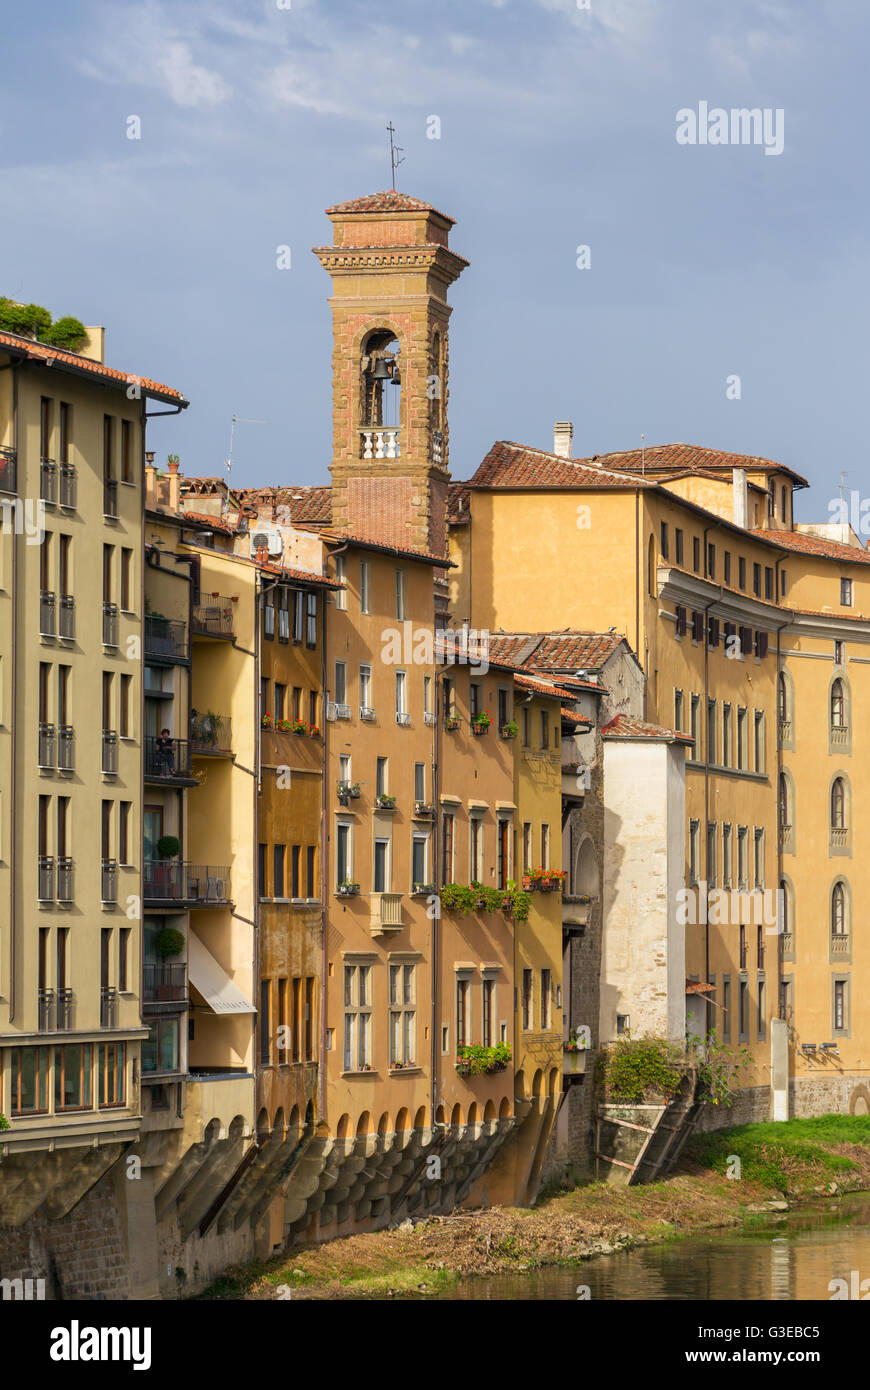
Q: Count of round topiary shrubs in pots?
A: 2